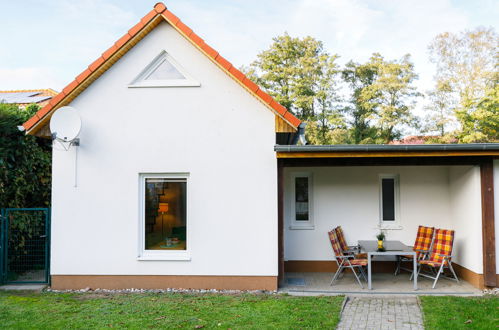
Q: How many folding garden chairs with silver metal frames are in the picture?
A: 4